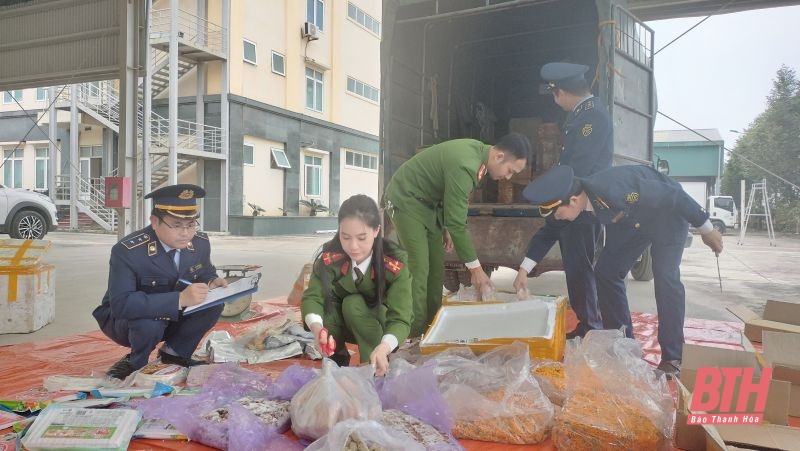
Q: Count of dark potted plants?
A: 3